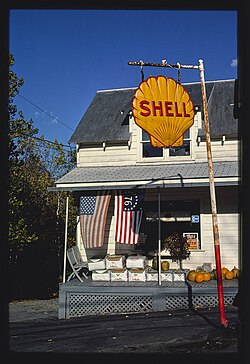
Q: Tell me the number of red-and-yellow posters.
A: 1